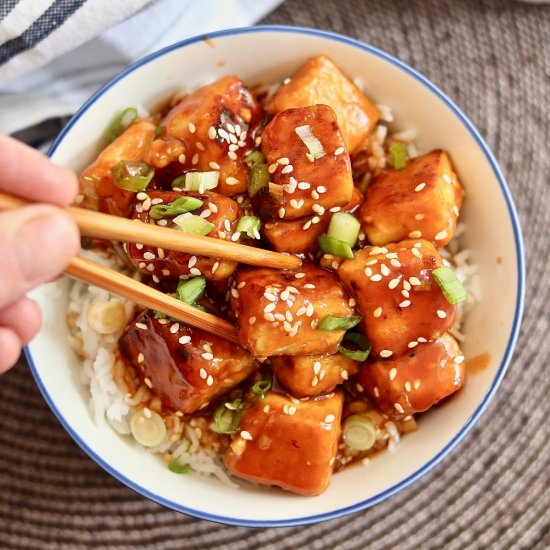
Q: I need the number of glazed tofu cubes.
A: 13